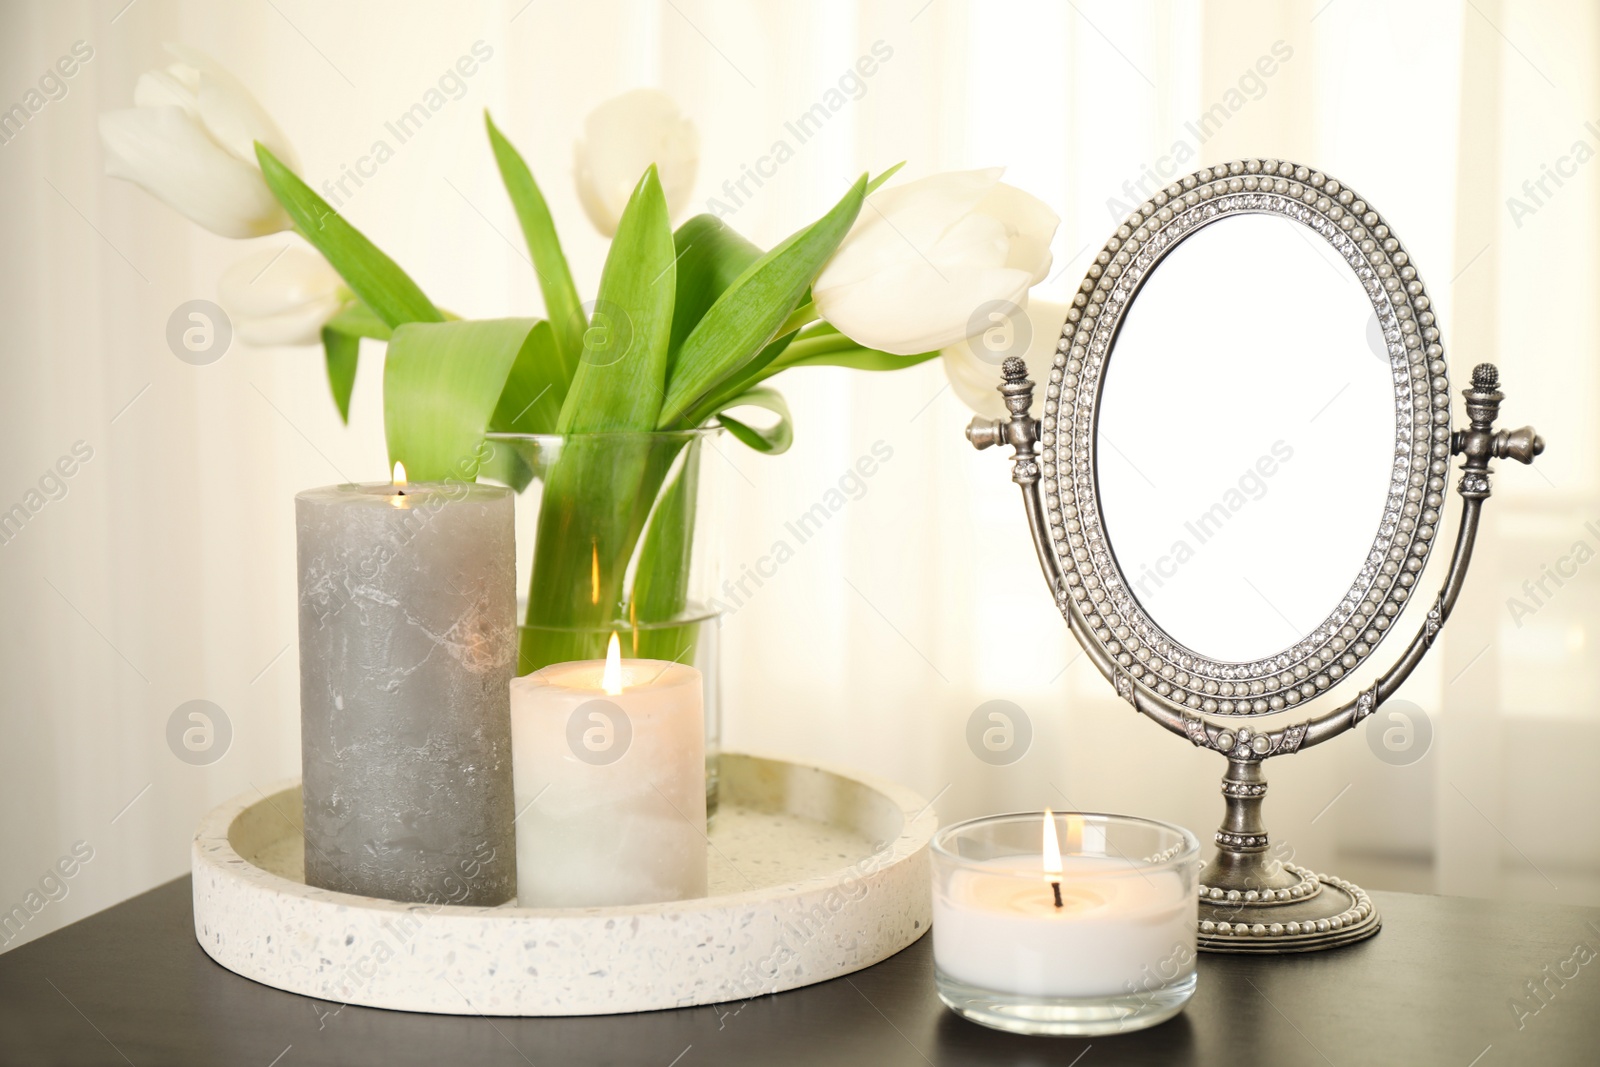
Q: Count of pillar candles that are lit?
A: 2